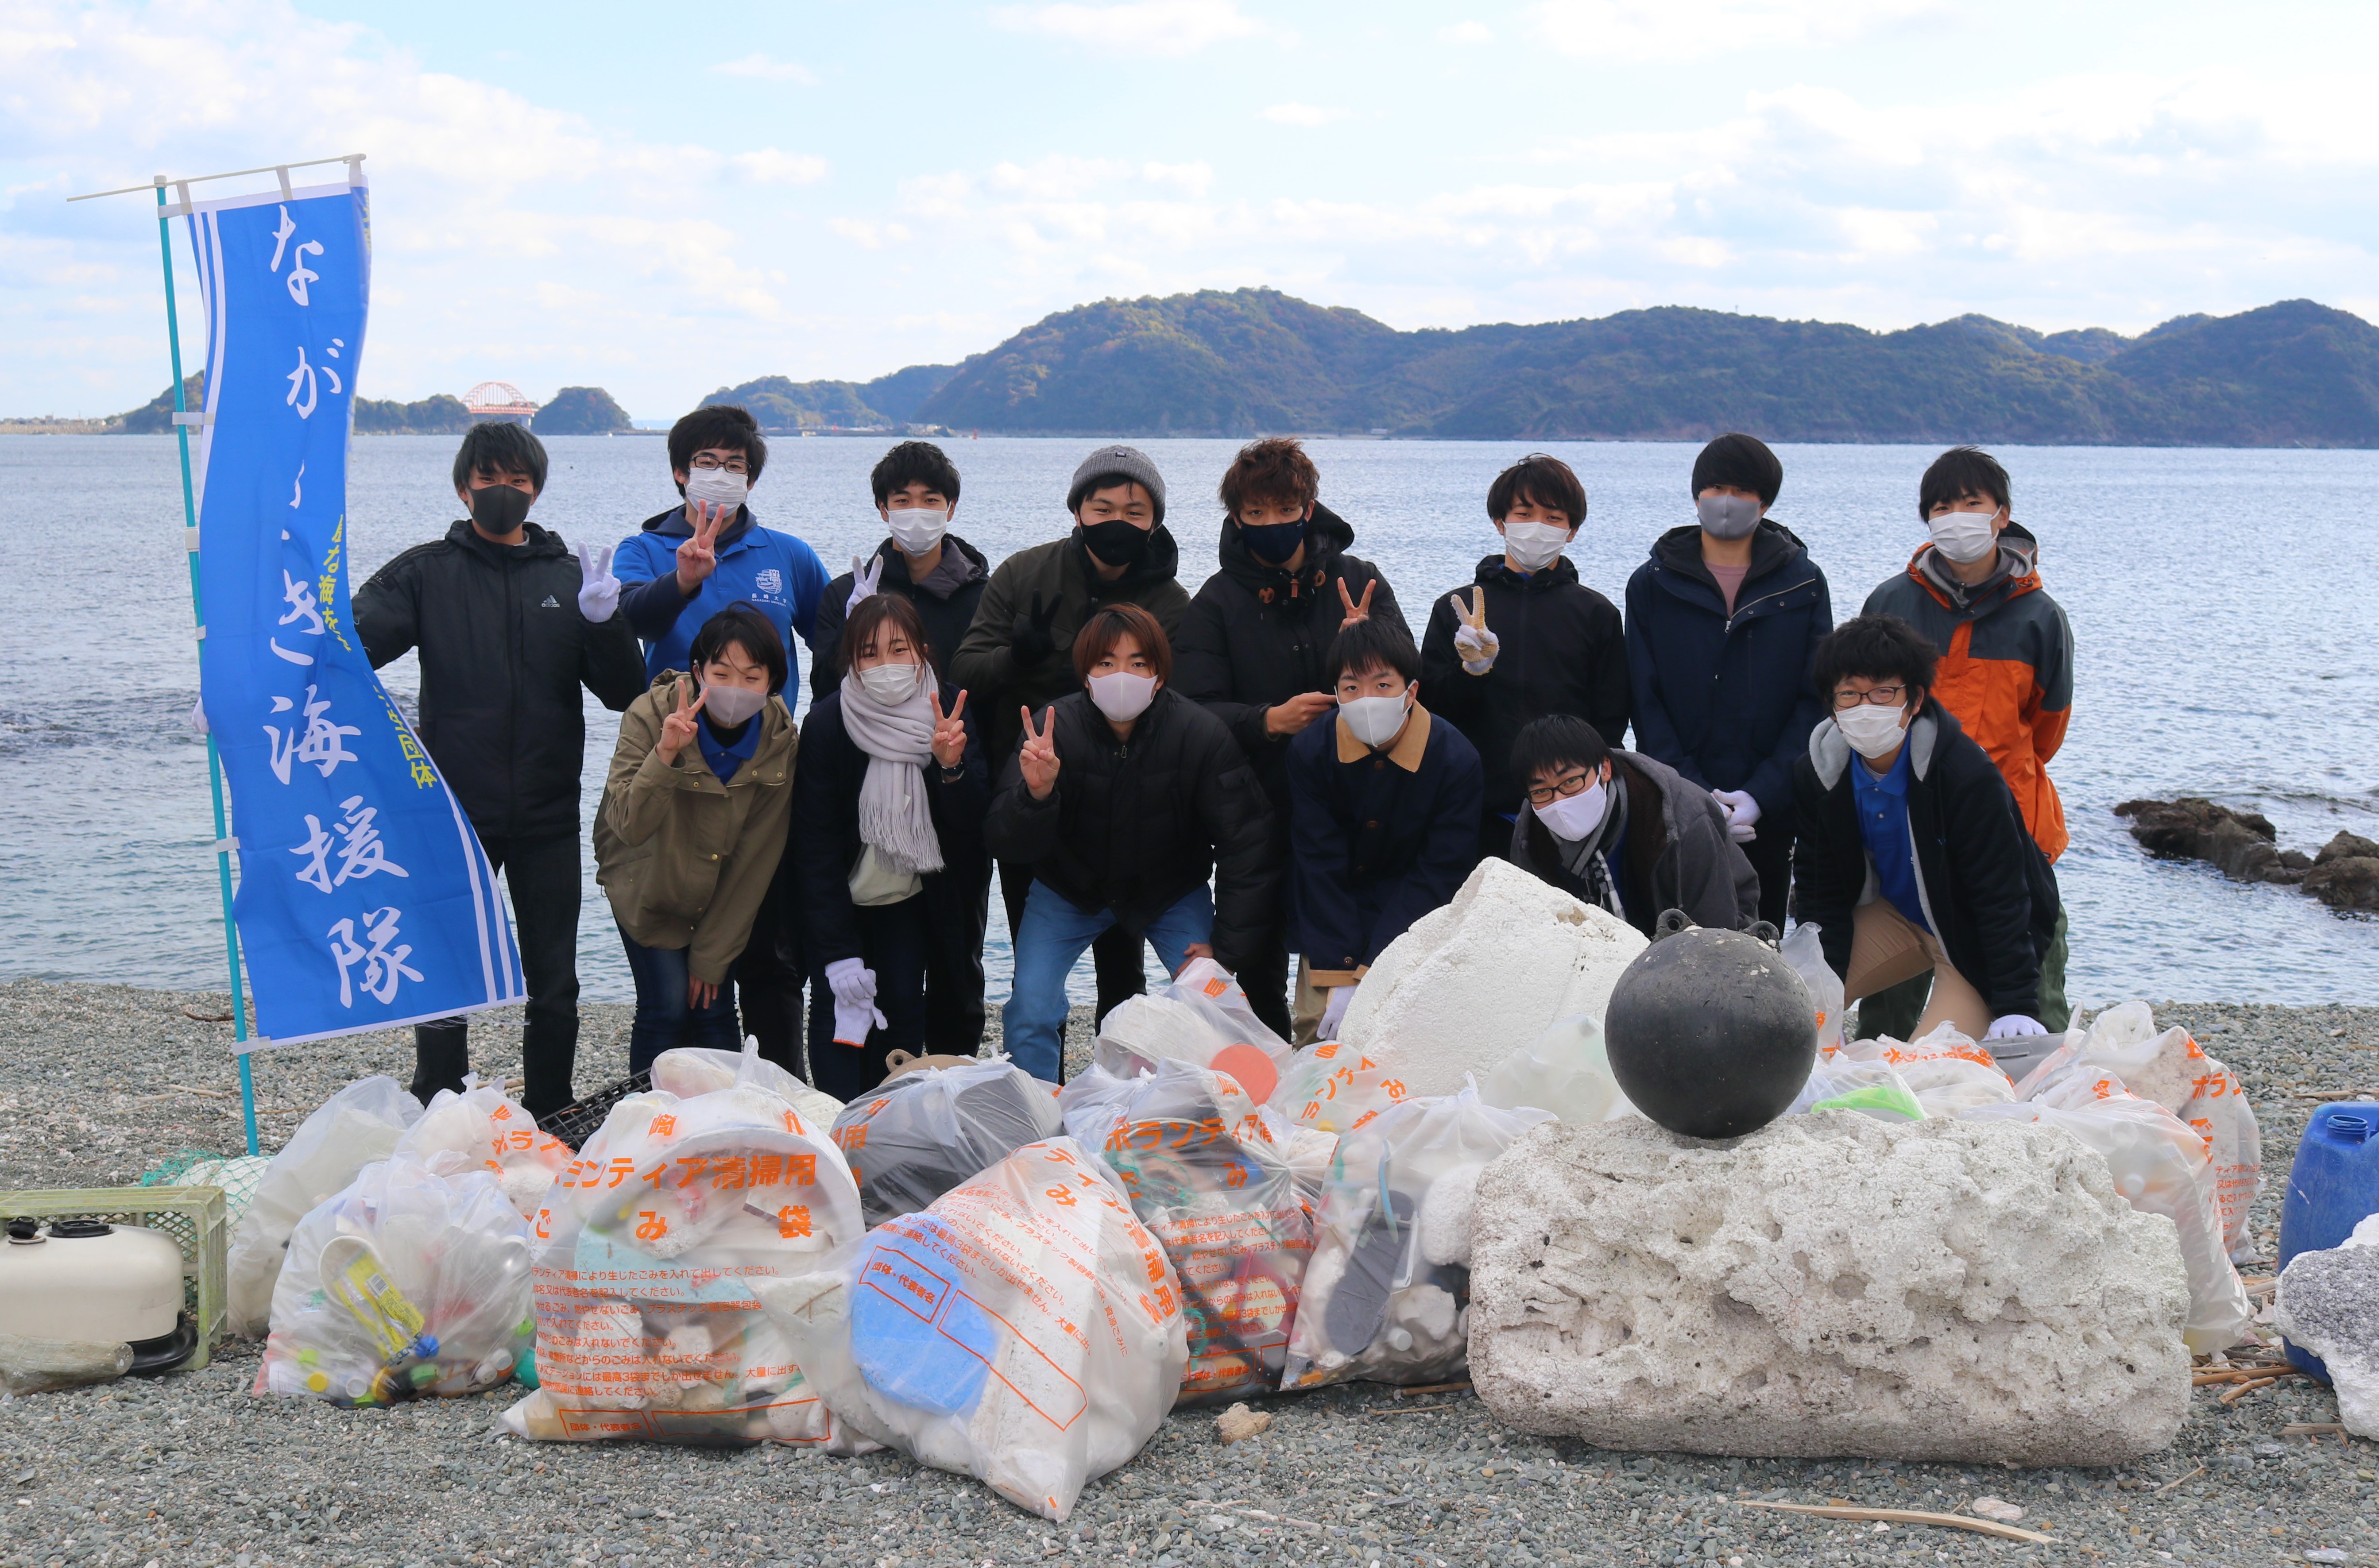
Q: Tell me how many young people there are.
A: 14